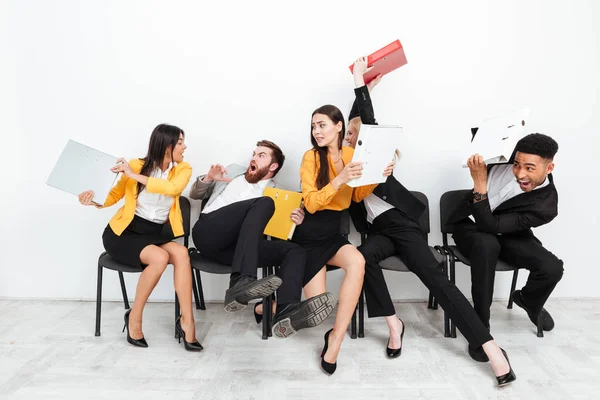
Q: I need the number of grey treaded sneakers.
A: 2